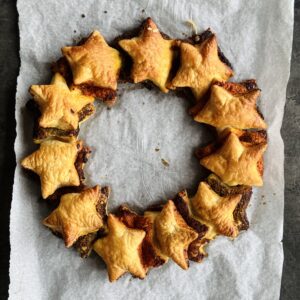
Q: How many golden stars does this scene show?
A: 11